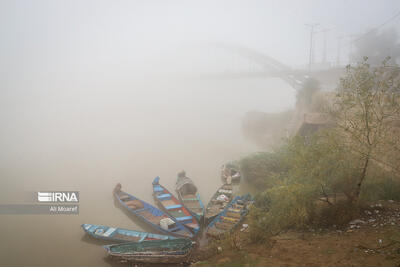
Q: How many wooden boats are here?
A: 8